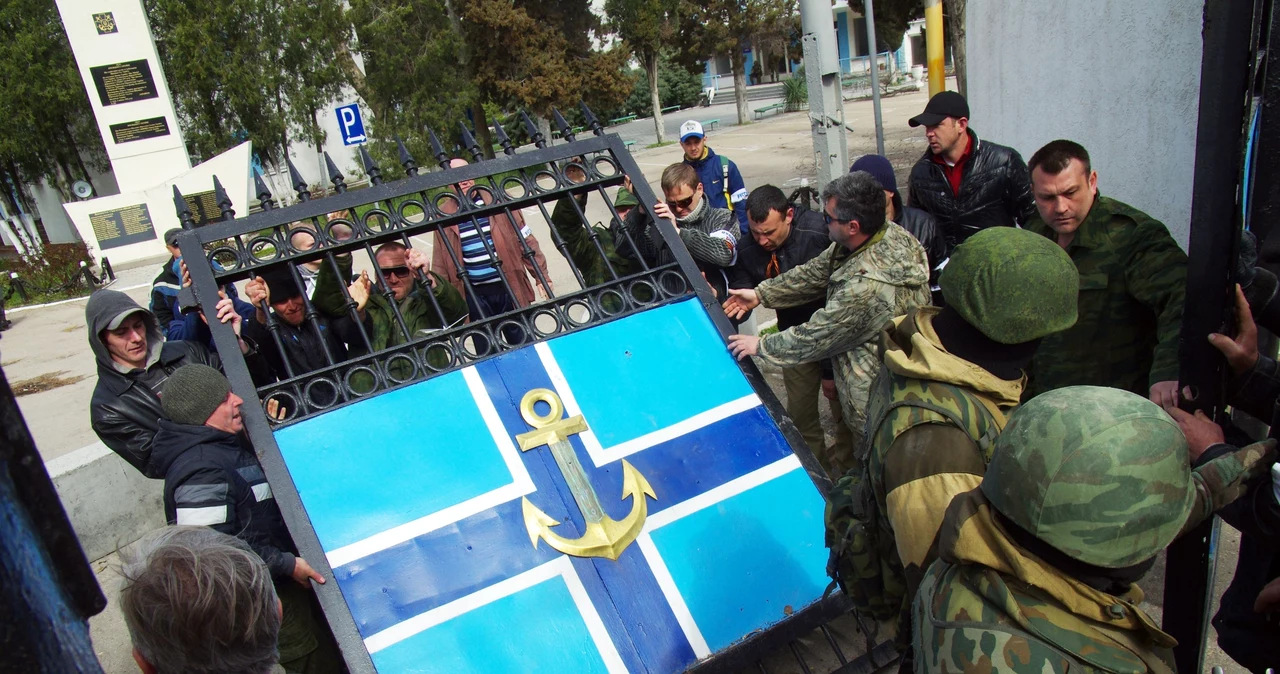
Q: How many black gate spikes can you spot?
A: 13